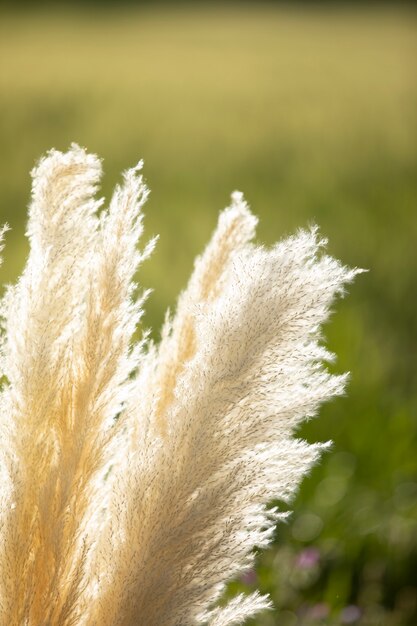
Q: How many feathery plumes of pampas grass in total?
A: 4